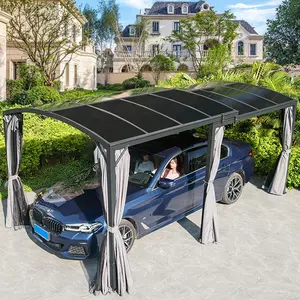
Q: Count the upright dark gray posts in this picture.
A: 4